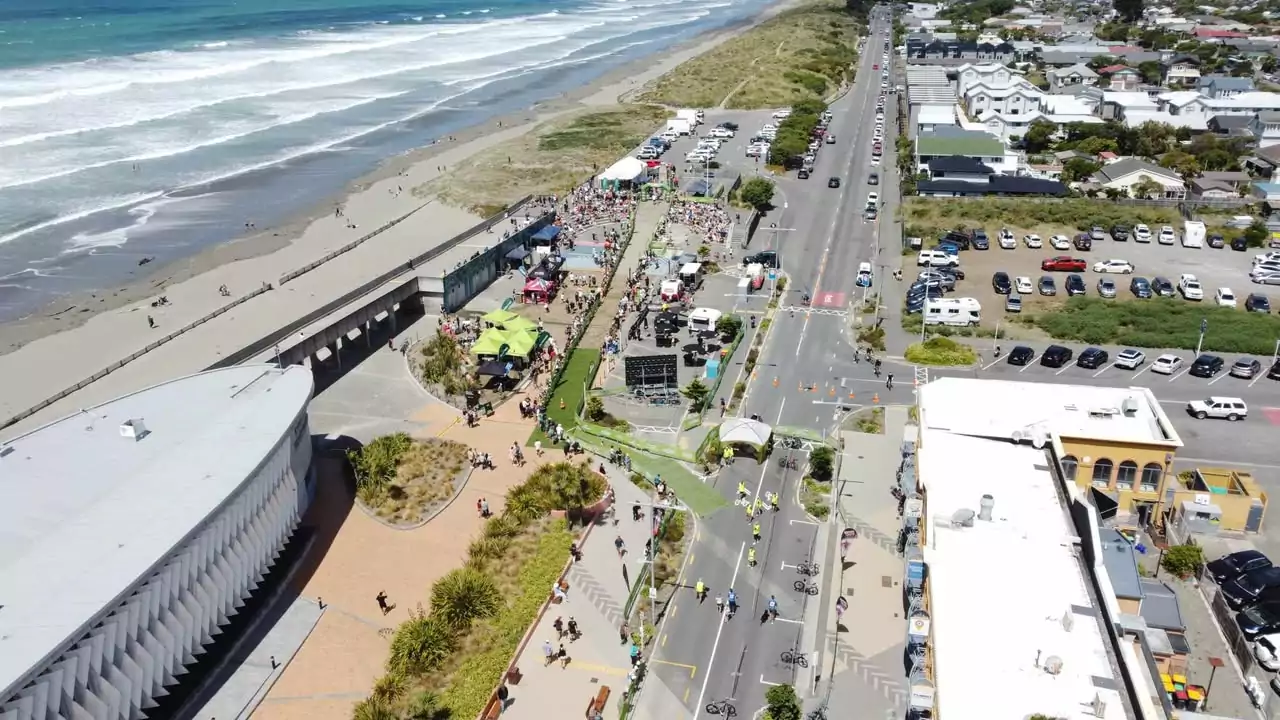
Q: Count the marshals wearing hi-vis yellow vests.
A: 9